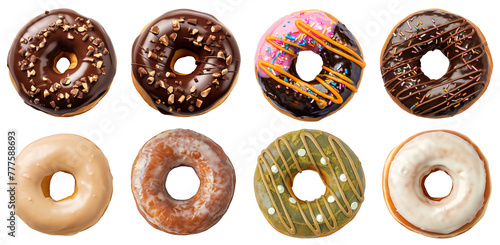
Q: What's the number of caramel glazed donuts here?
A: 1